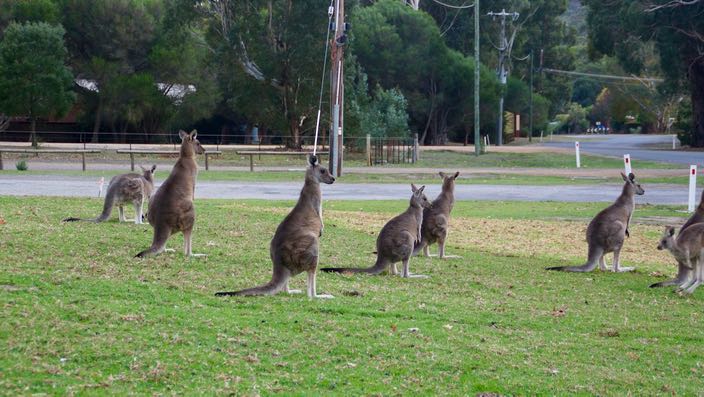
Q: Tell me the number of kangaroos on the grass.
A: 8